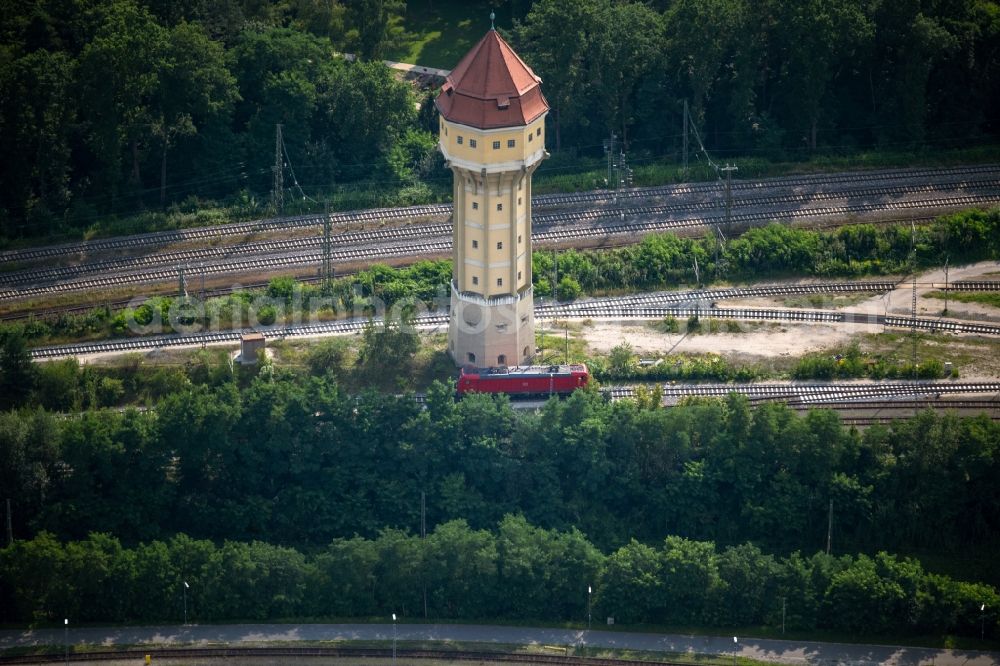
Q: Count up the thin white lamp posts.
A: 6